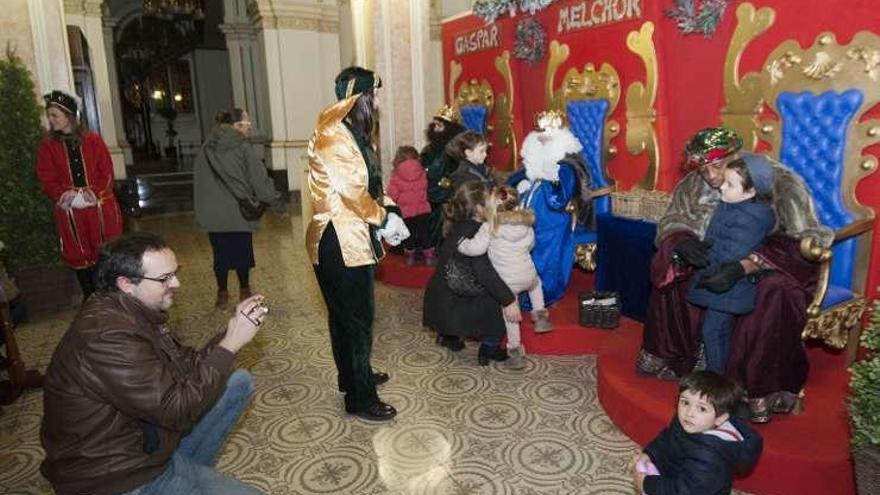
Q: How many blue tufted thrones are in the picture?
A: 3